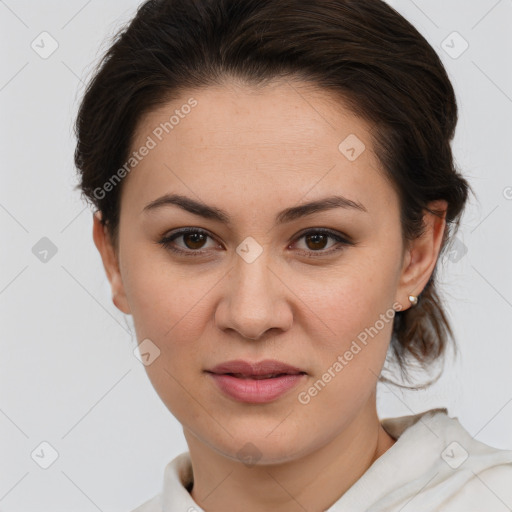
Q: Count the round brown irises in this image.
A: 2